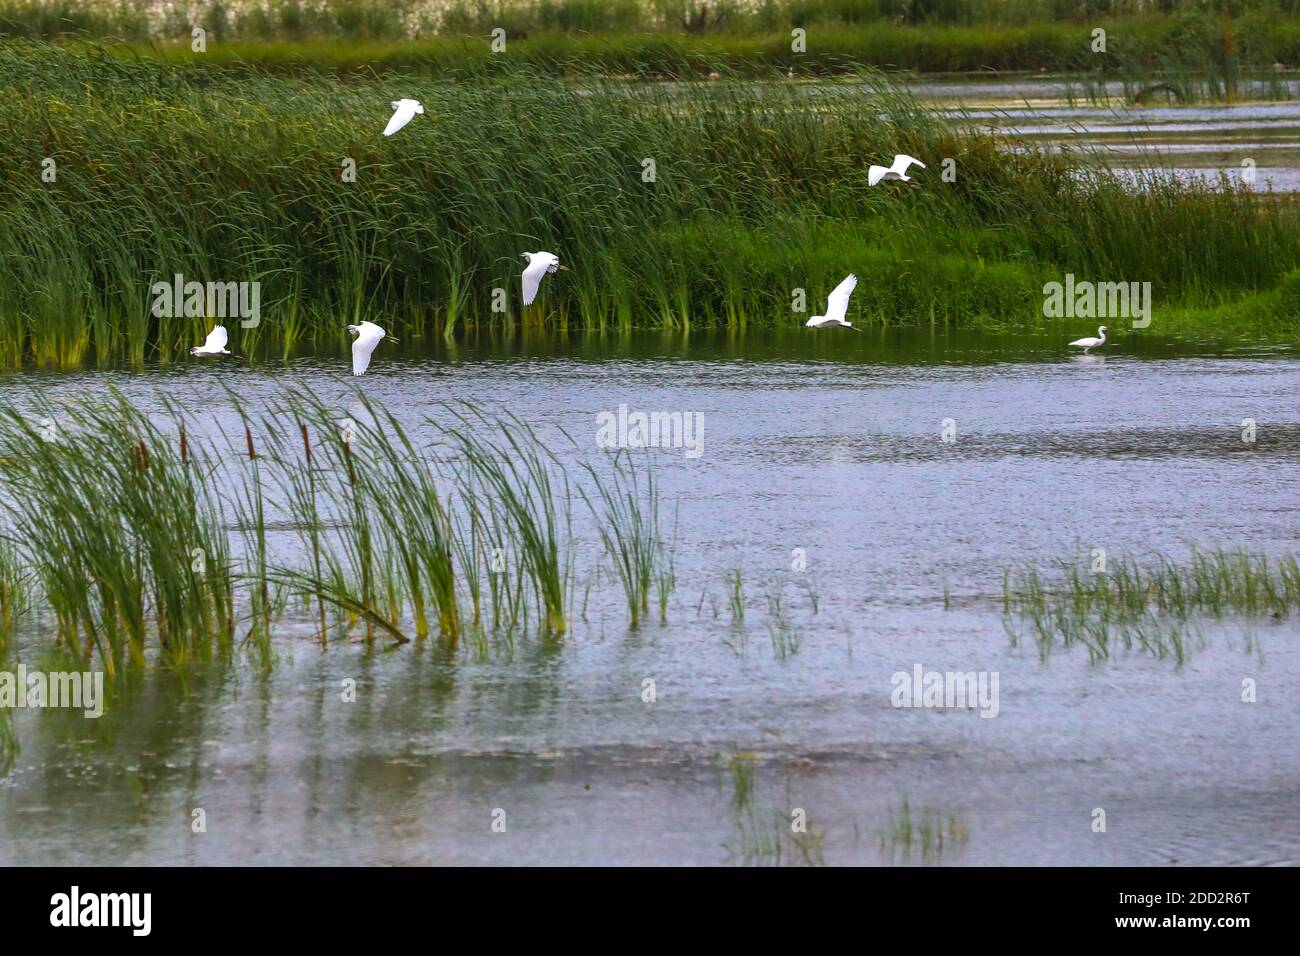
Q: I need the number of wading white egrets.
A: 1